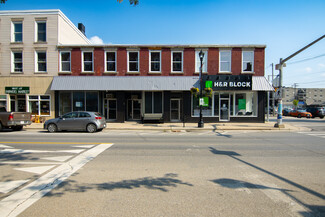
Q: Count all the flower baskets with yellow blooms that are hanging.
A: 2